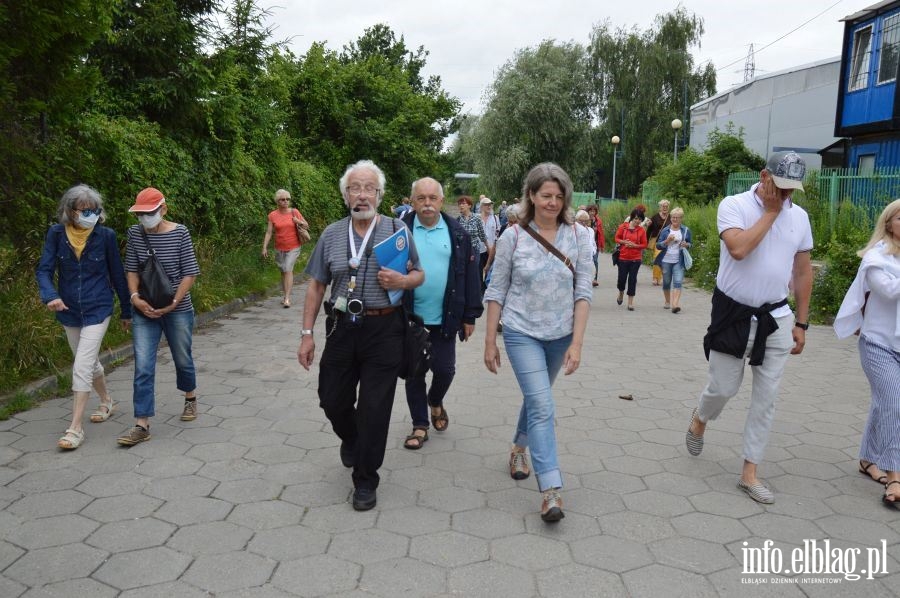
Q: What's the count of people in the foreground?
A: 7